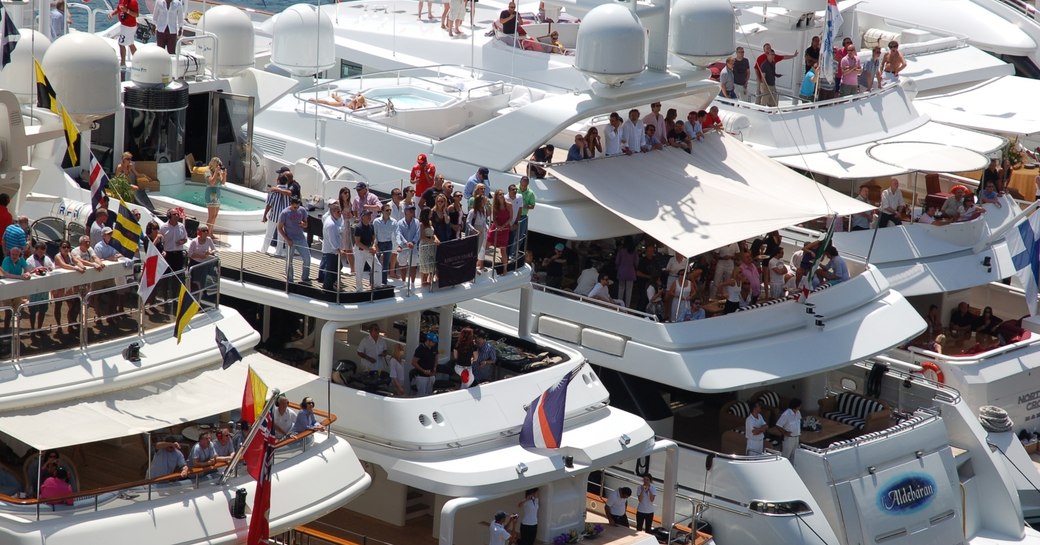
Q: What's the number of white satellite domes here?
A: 7